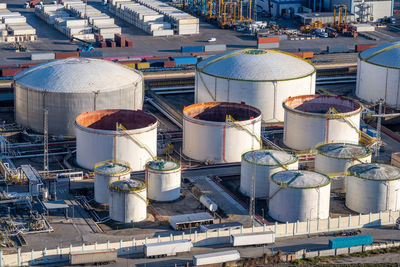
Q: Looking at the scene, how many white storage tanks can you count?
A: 13